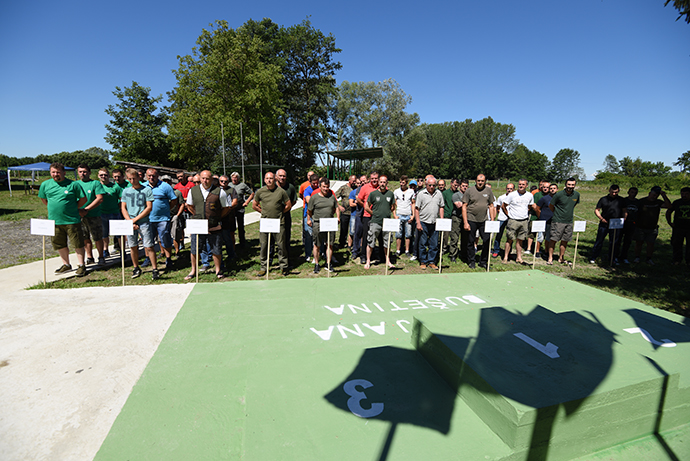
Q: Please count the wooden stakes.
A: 11